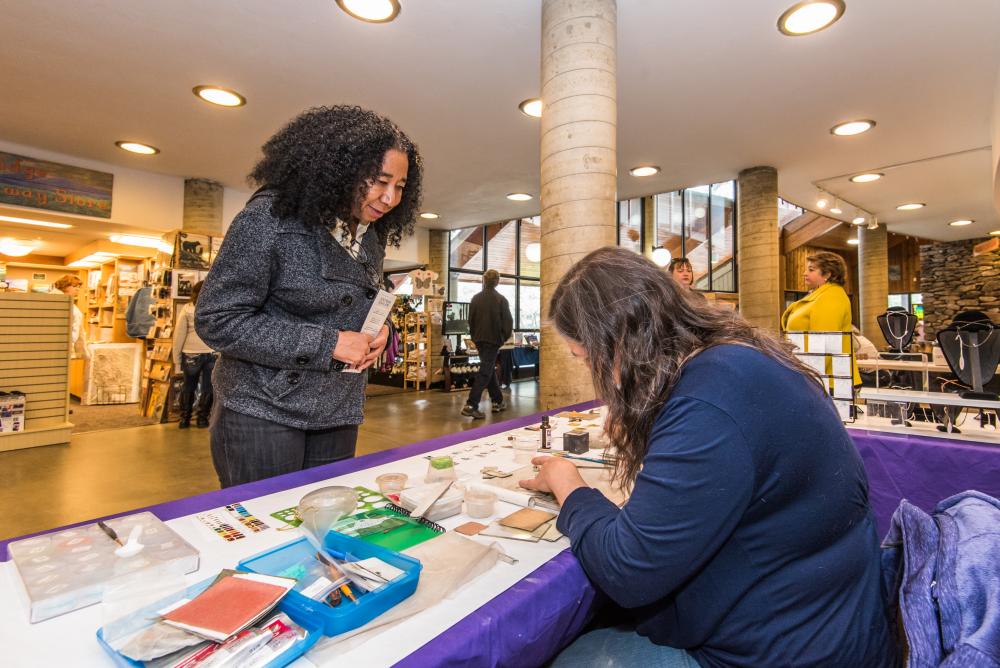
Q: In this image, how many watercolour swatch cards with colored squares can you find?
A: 2